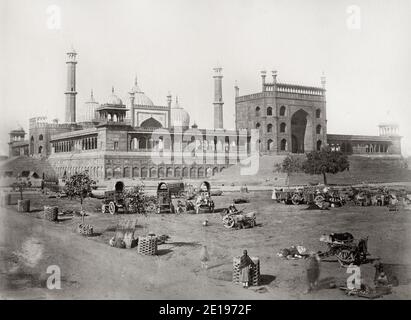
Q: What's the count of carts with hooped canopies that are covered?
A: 3